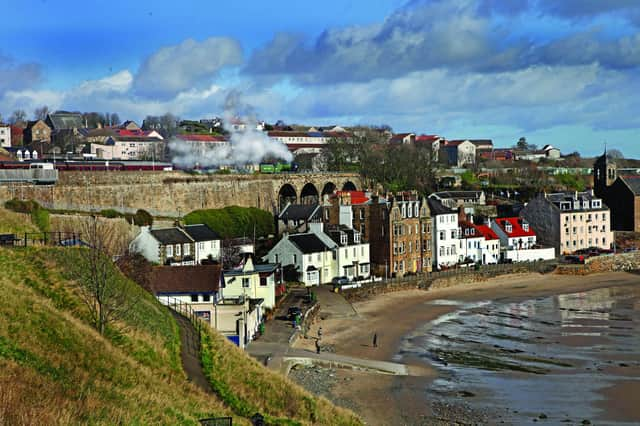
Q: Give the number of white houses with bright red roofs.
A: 2